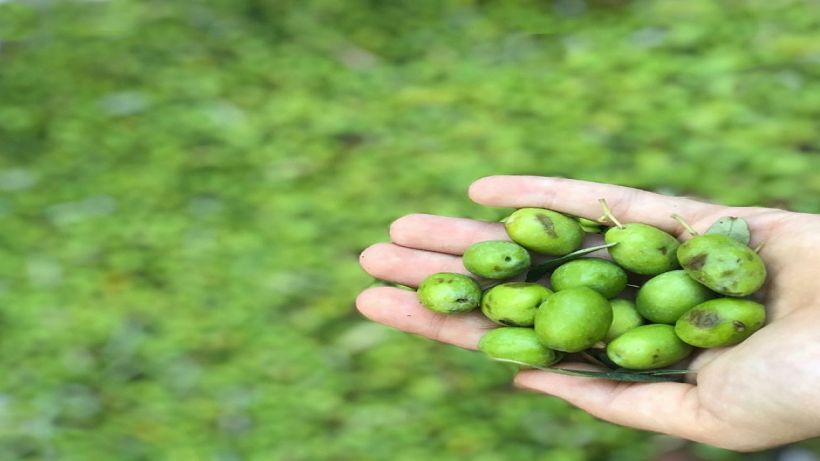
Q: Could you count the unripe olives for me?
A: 13